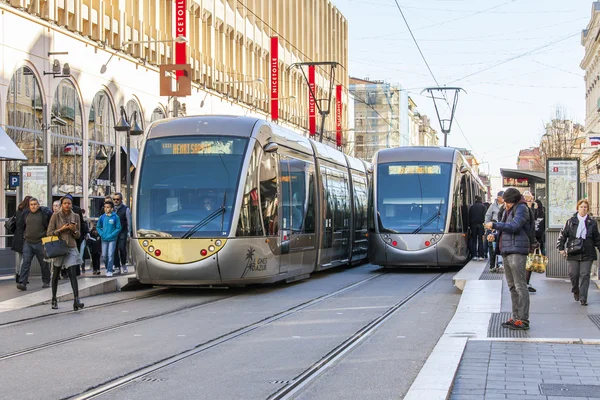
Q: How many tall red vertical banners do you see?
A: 4